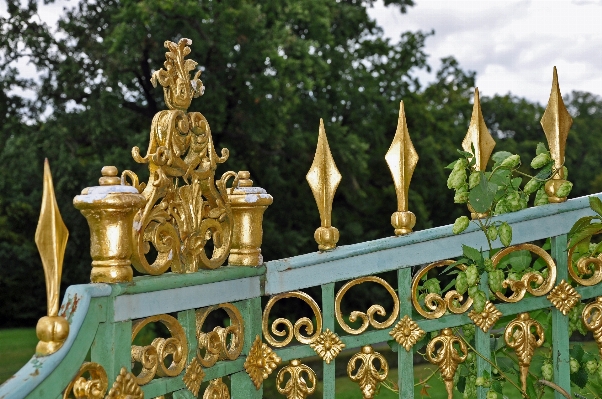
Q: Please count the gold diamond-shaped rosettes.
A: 7